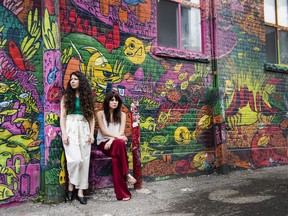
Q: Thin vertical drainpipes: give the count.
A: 1